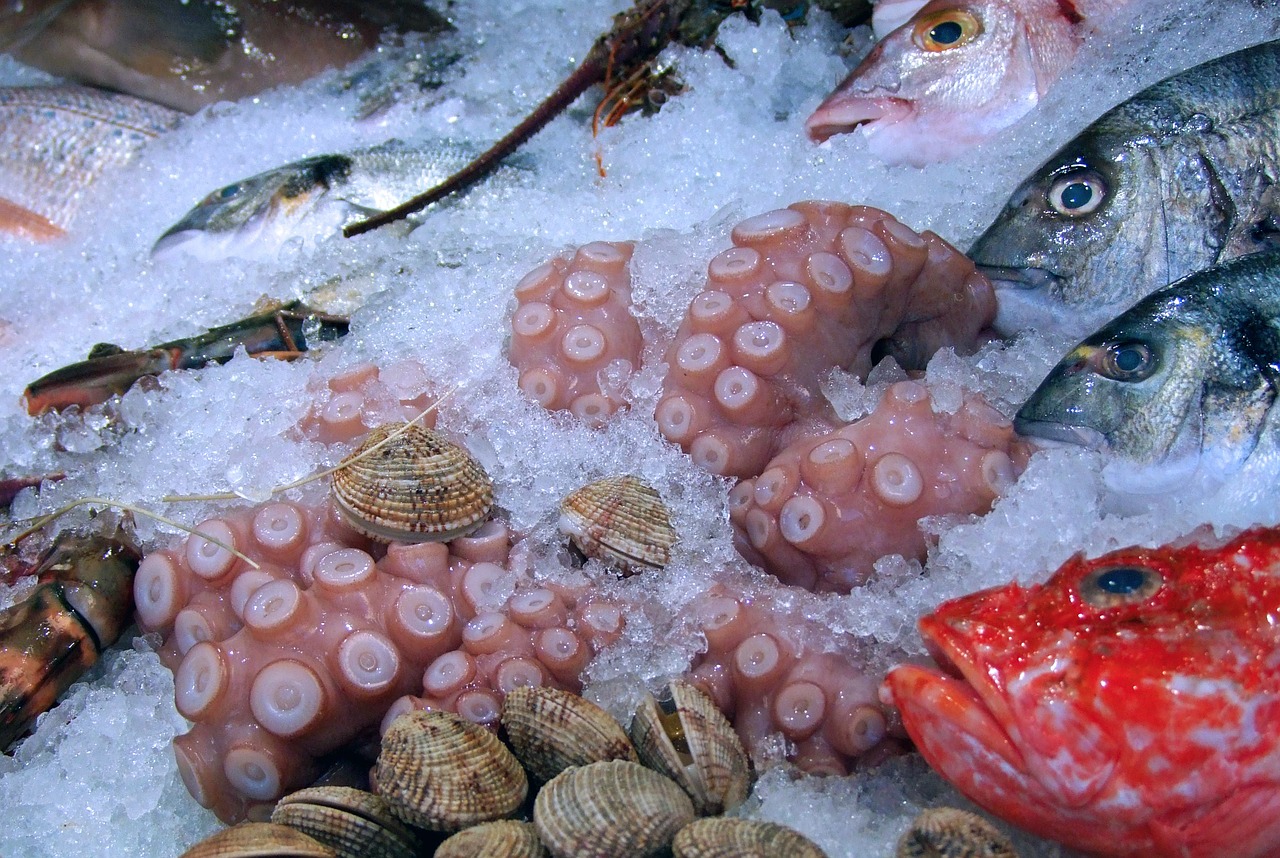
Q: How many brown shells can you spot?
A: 11